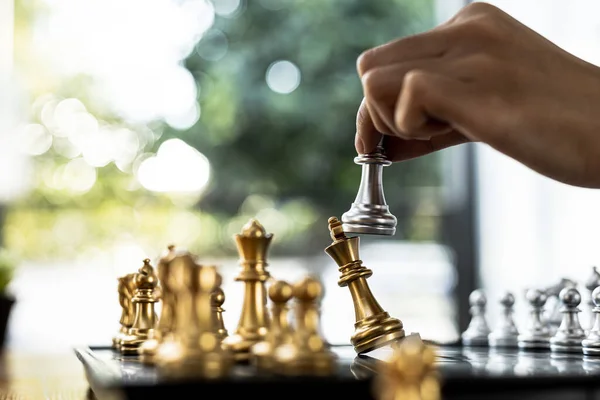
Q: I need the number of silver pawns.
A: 5